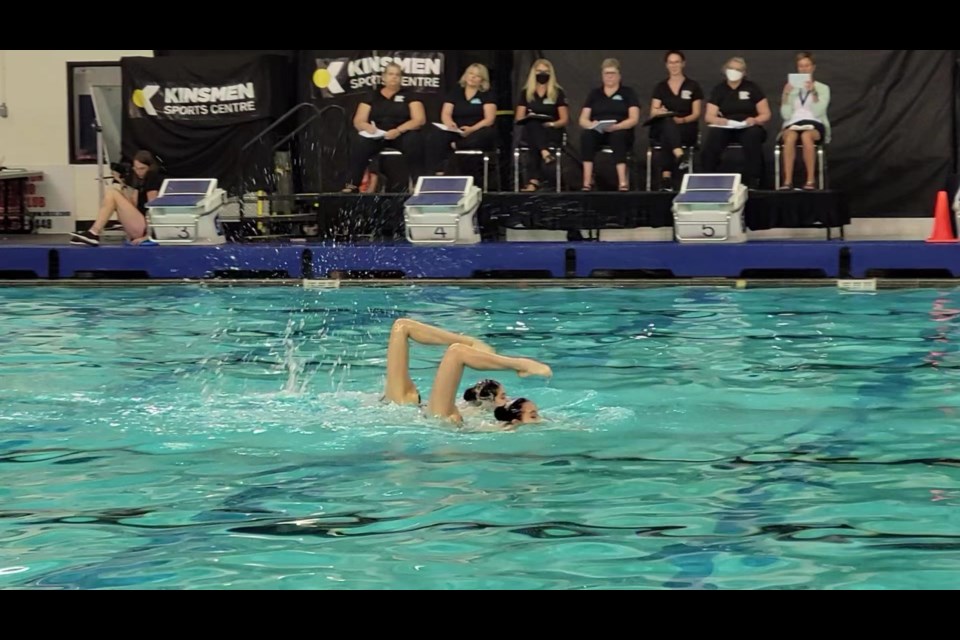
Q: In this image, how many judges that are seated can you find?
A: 7